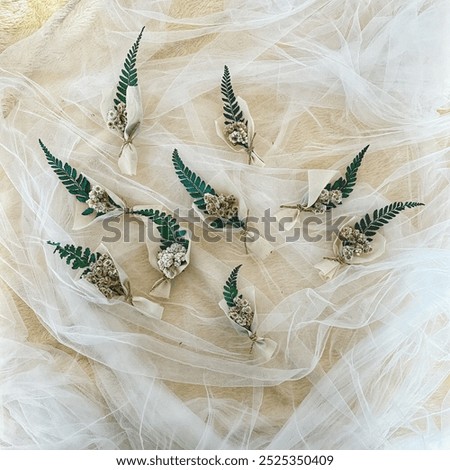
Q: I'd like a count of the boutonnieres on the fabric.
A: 9